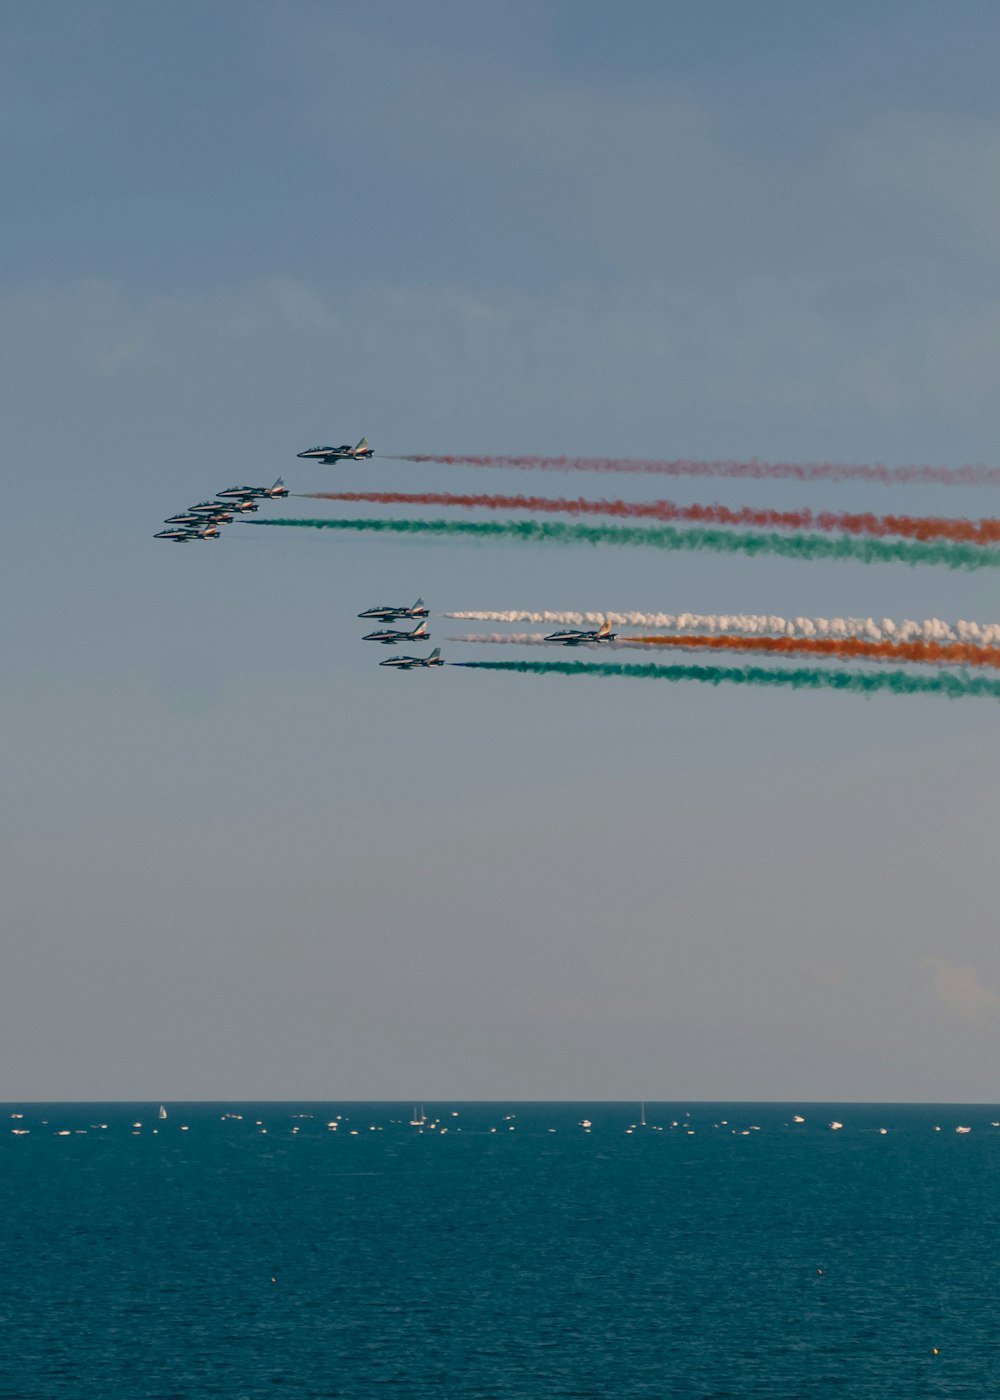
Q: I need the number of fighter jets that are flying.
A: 9